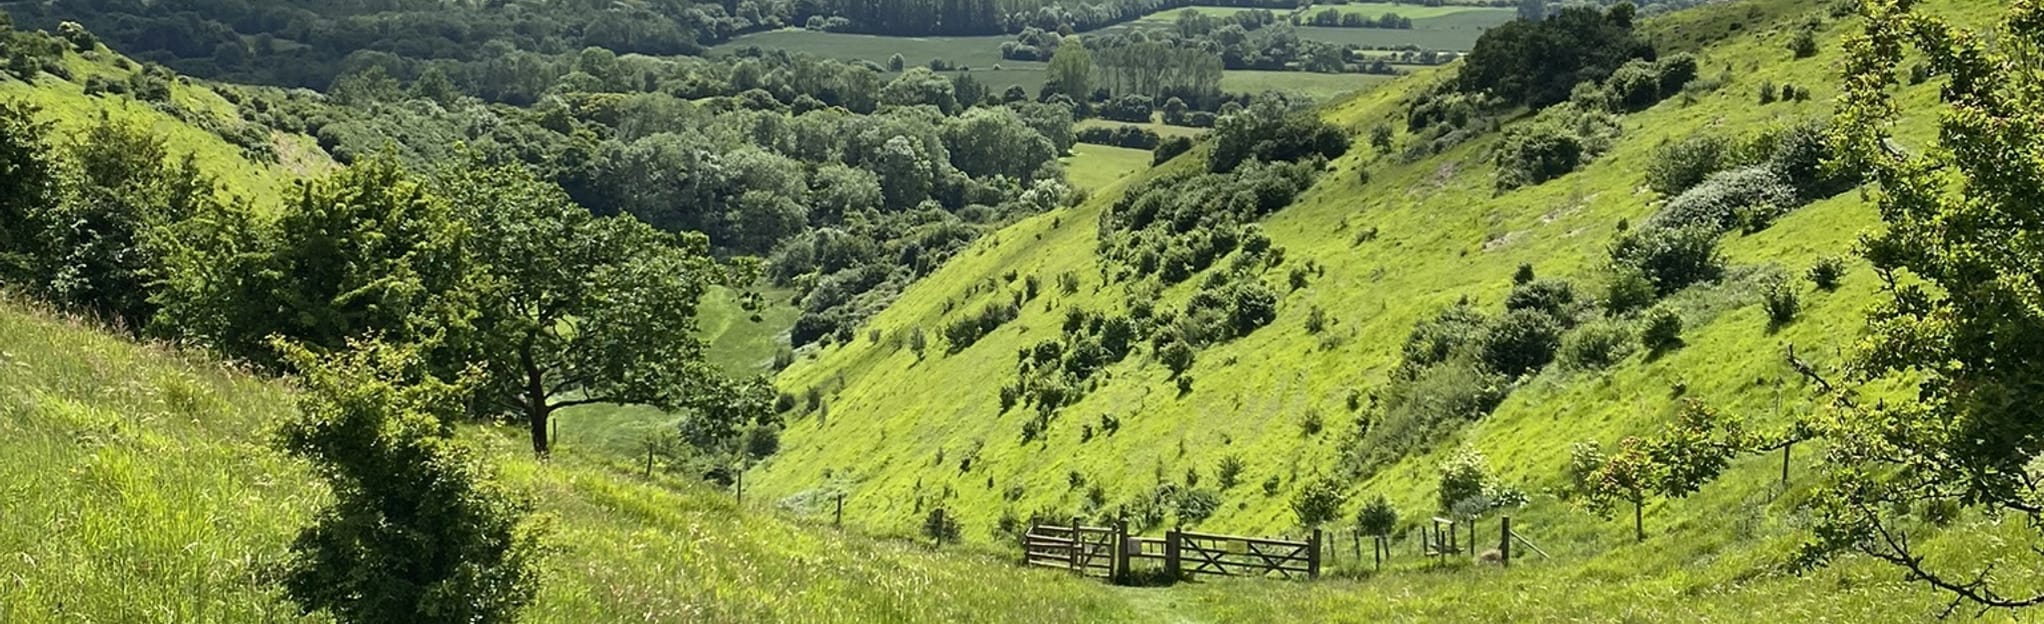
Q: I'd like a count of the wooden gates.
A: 2